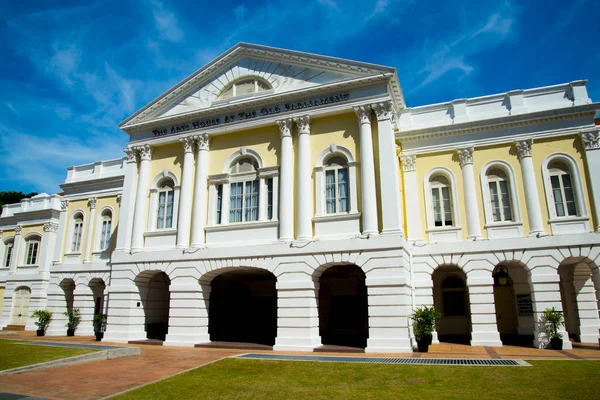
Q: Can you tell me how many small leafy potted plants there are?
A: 5